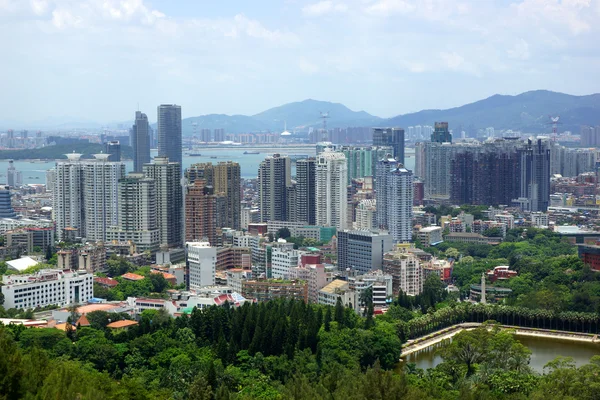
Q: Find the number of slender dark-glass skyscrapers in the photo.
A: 2